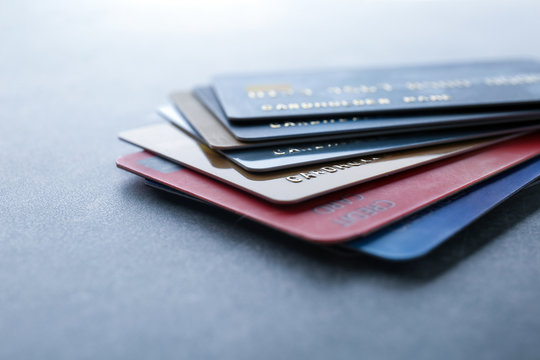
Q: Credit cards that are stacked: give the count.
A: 7